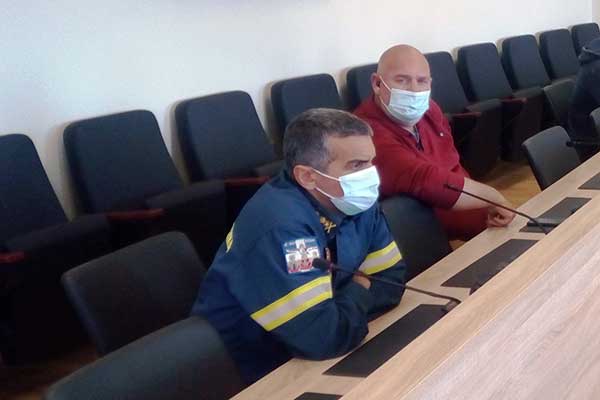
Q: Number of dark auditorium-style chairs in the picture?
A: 10